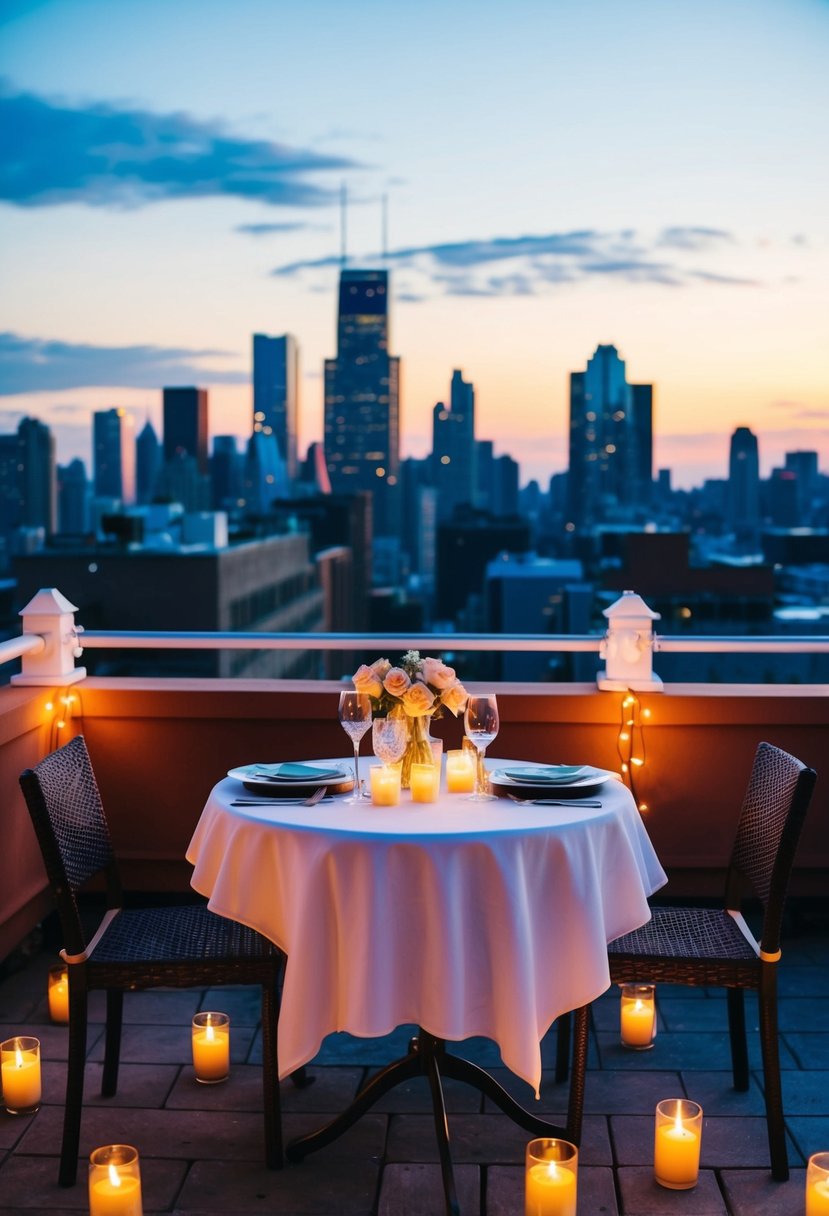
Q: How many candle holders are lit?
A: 11